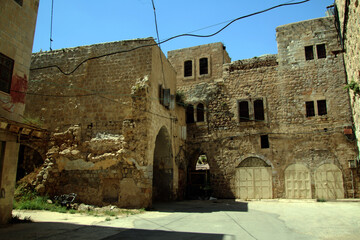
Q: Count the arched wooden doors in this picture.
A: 3